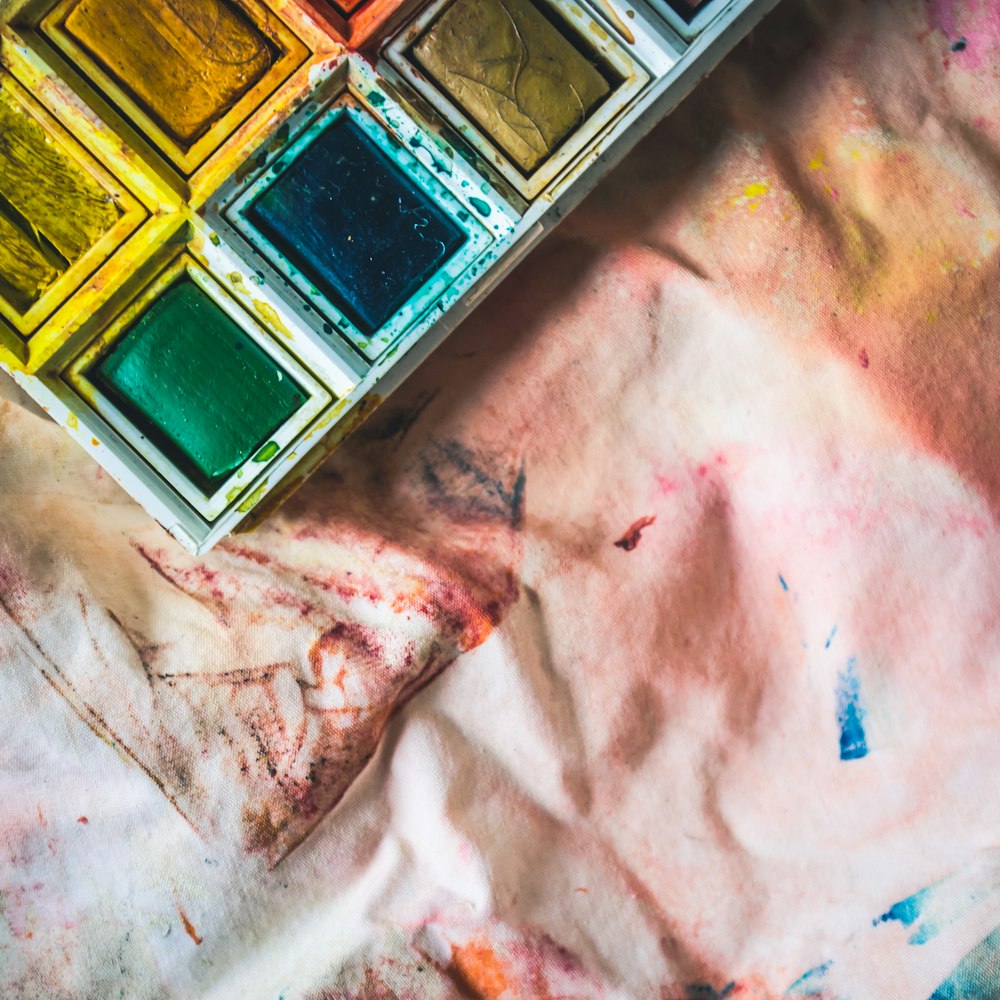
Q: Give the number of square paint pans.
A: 7